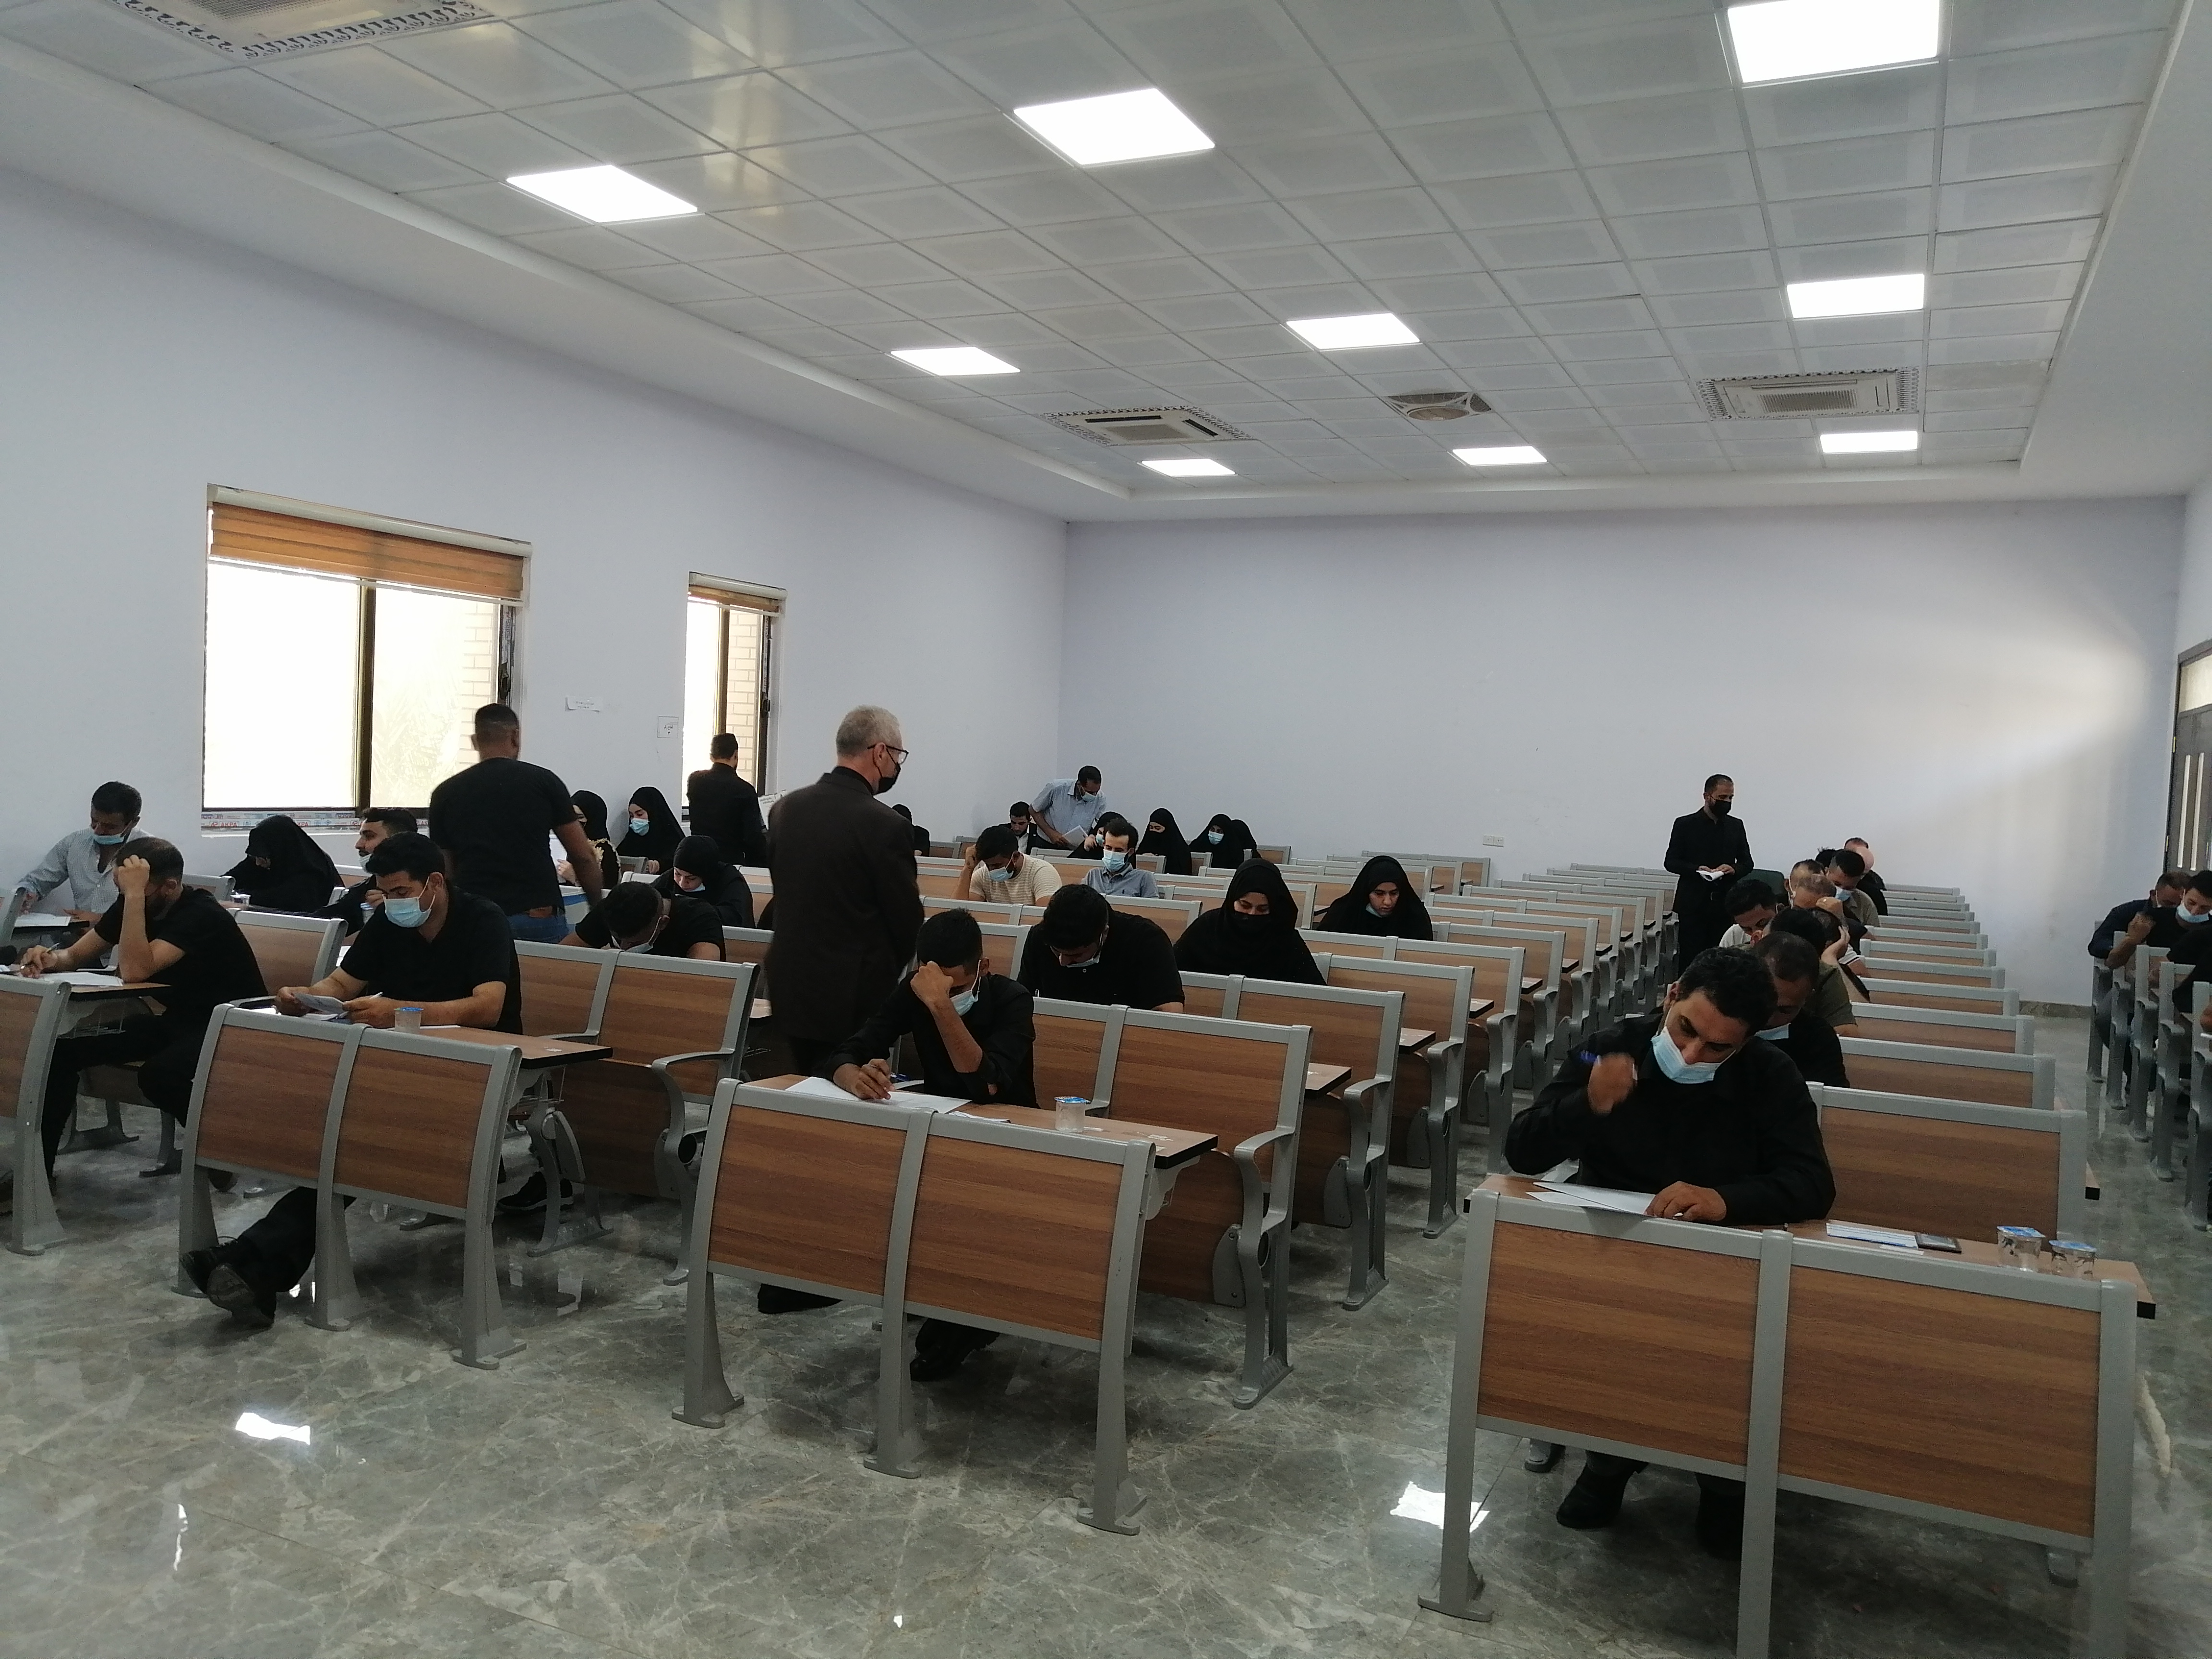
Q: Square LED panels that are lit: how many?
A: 9